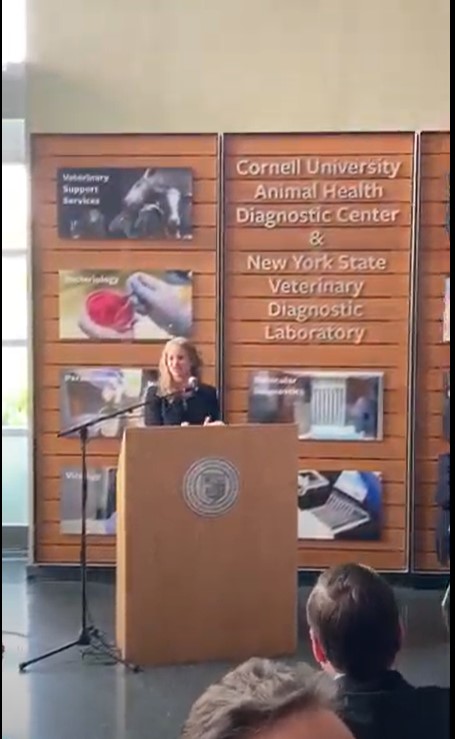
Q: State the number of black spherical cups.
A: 0